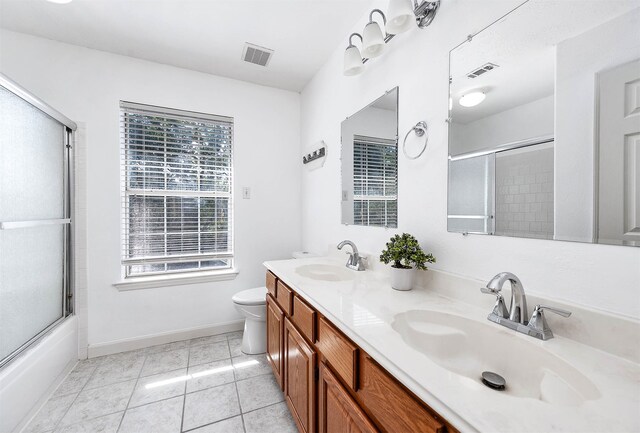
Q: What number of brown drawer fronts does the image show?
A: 5